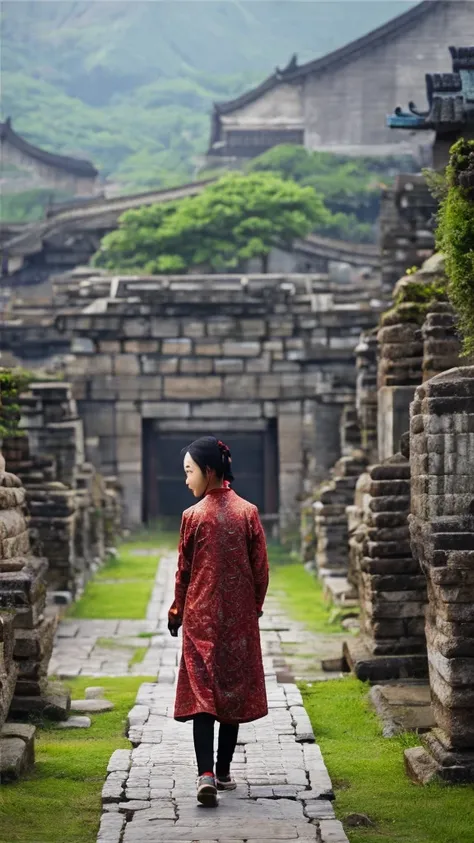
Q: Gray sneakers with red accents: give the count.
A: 2